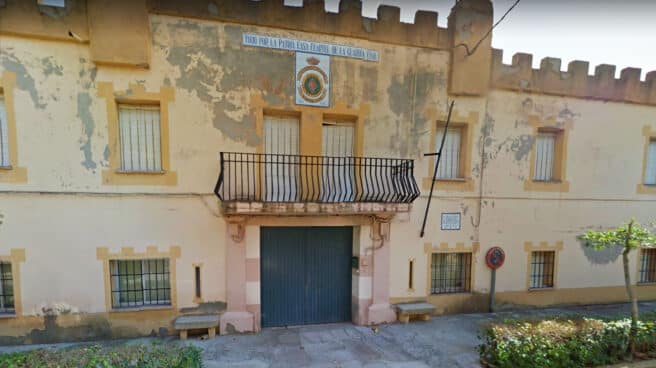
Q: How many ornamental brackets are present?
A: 2